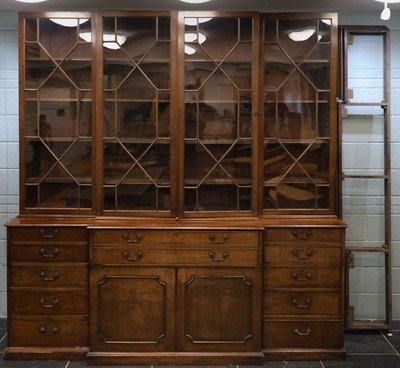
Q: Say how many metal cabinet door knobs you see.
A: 14